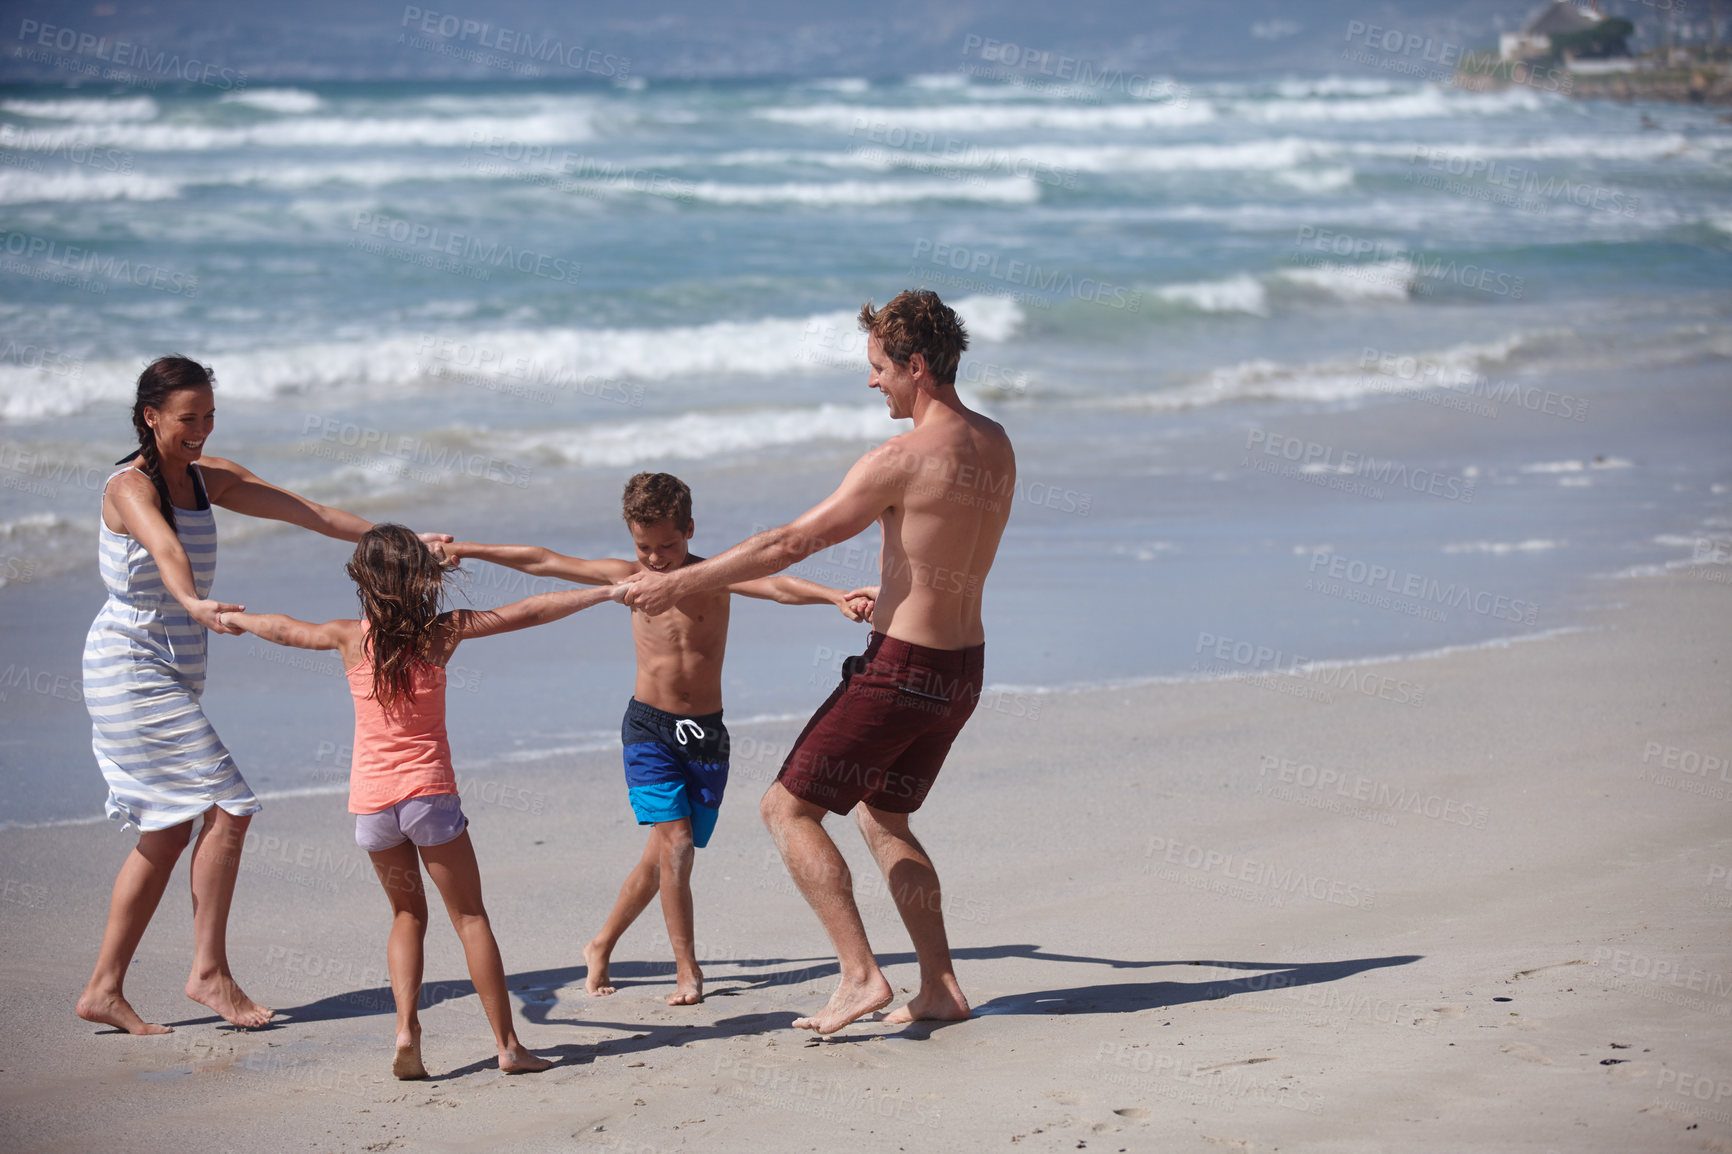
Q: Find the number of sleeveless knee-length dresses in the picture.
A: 1